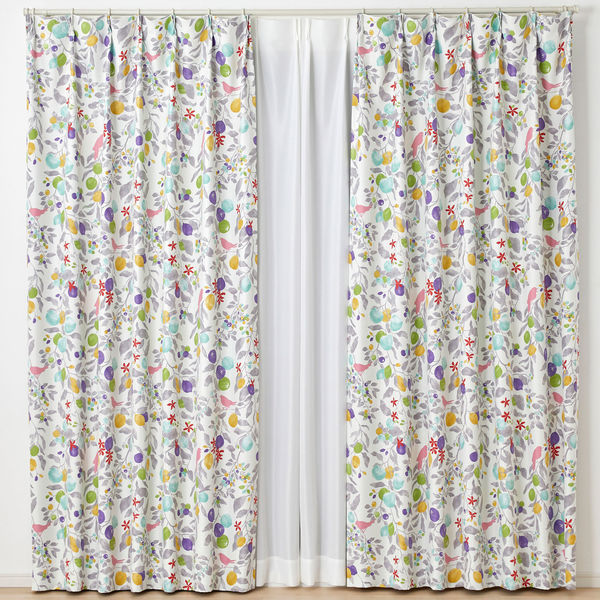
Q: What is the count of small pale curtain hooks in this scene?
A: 14